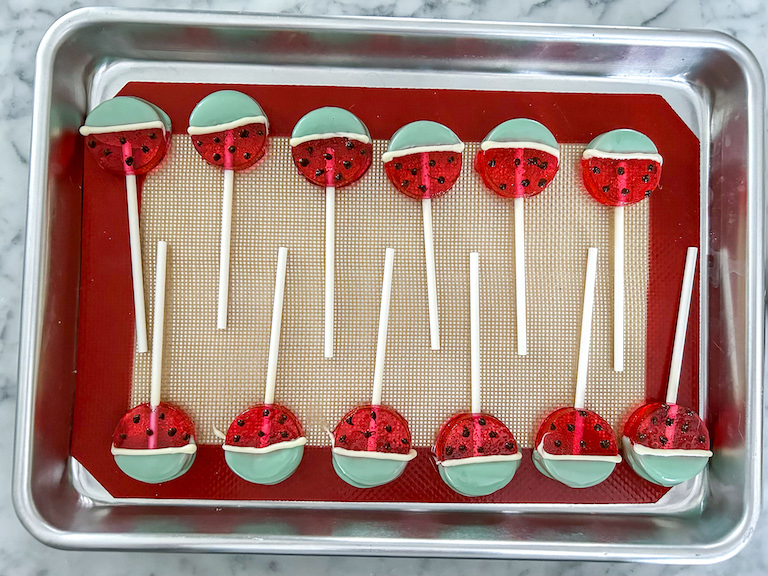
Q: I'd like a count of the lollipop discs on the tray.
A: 12